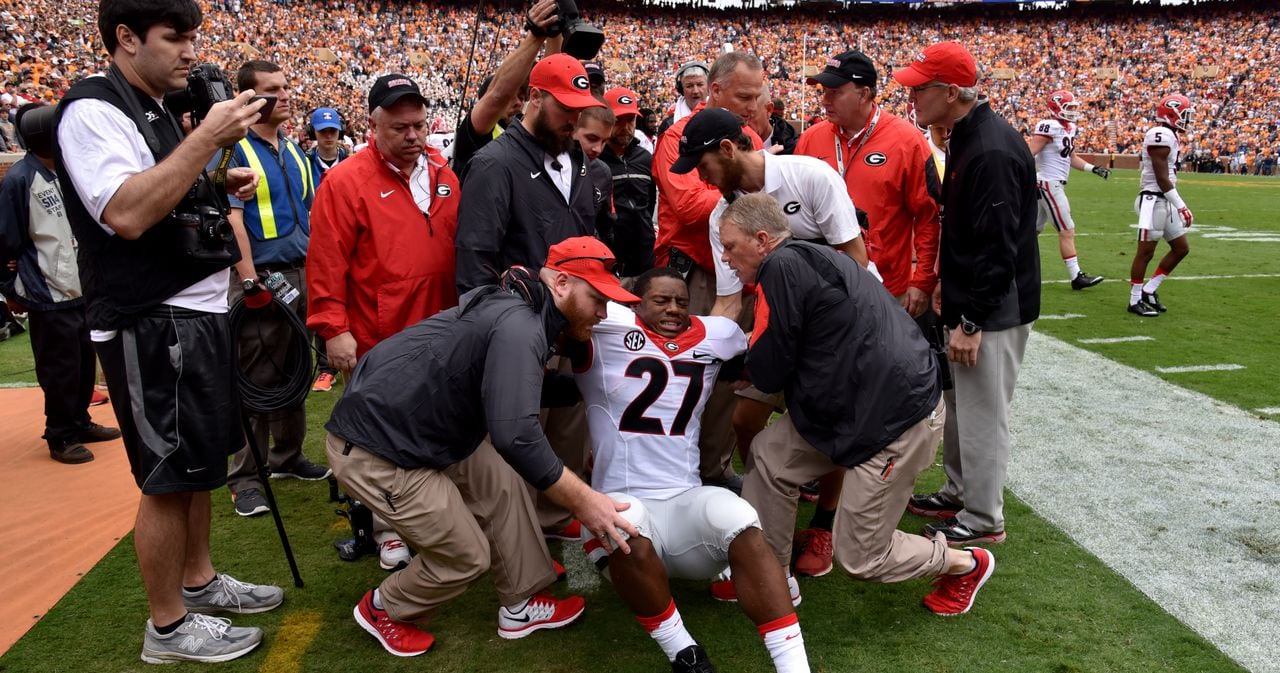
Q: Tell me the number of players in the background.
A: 2